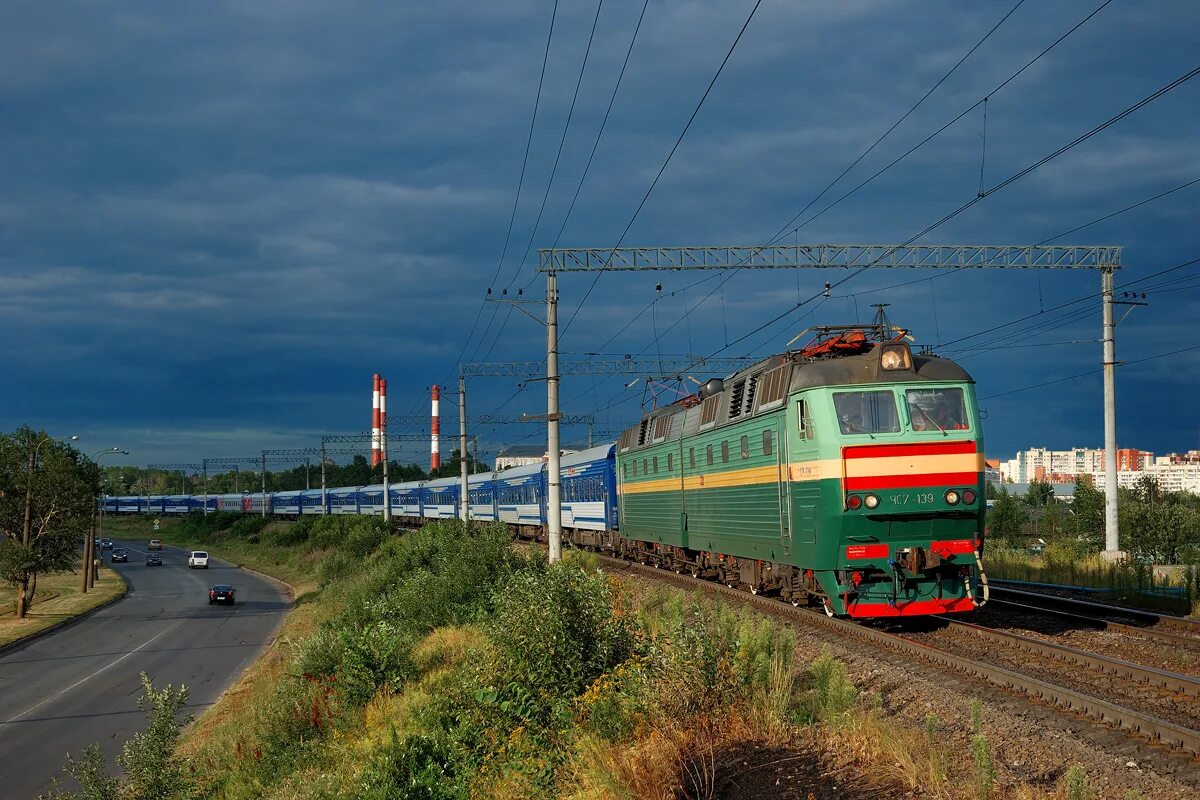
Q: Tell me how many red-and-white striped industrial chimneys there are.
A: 3